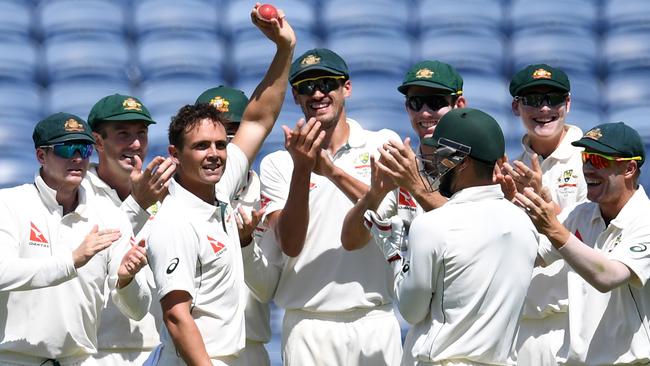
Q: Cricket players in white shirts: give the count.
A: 9